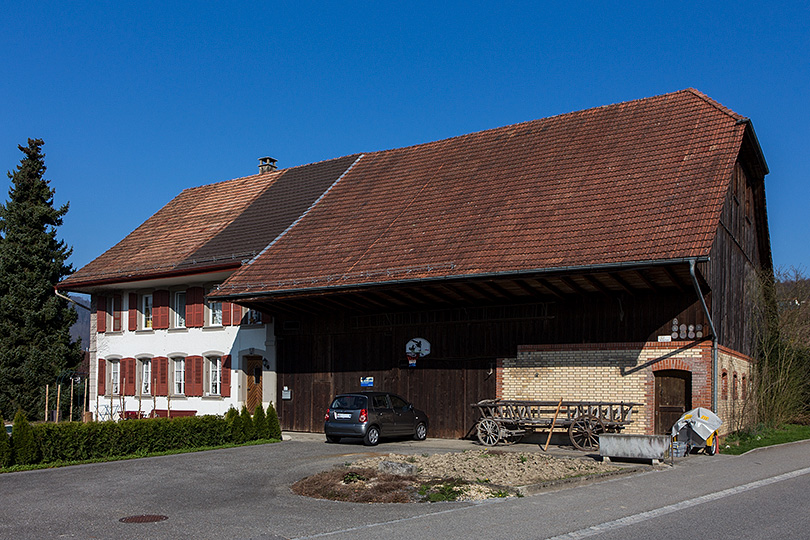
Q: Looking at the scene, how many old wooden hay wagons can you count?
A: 1